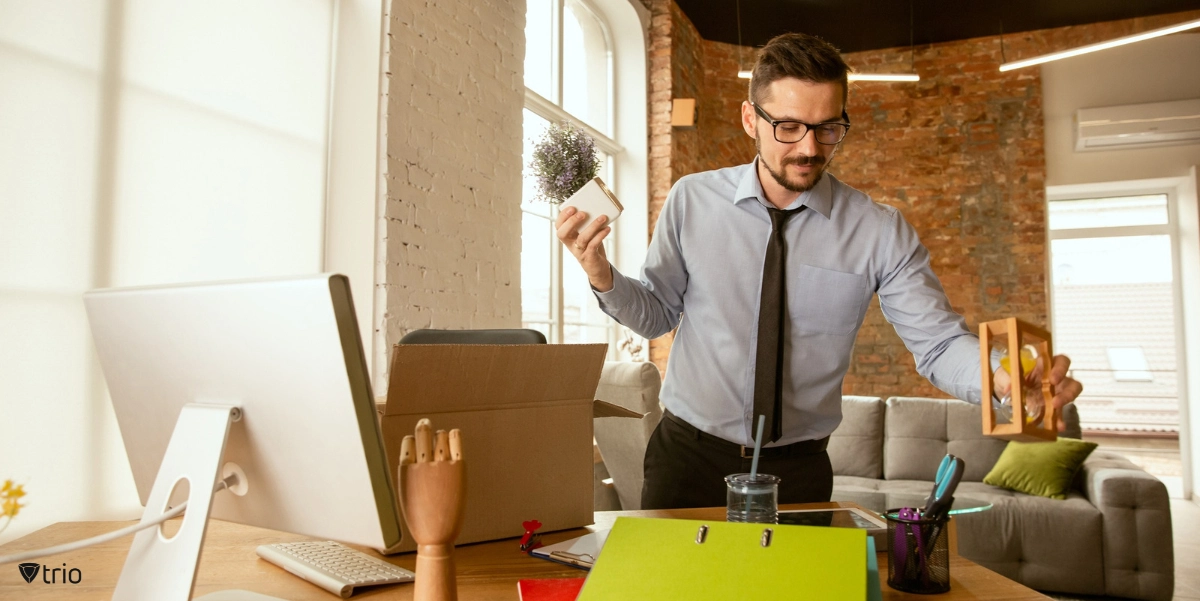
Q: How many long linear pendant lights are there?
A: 2